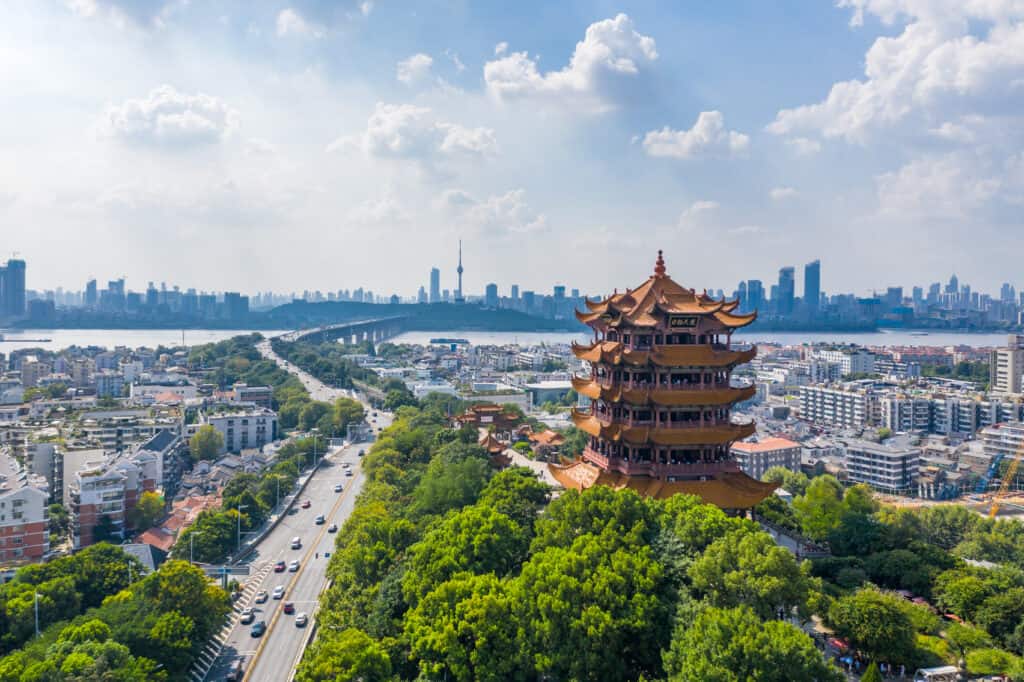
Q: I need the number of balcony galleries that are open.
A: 4